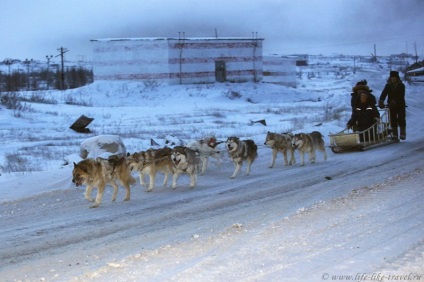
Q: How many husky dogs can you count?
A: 7